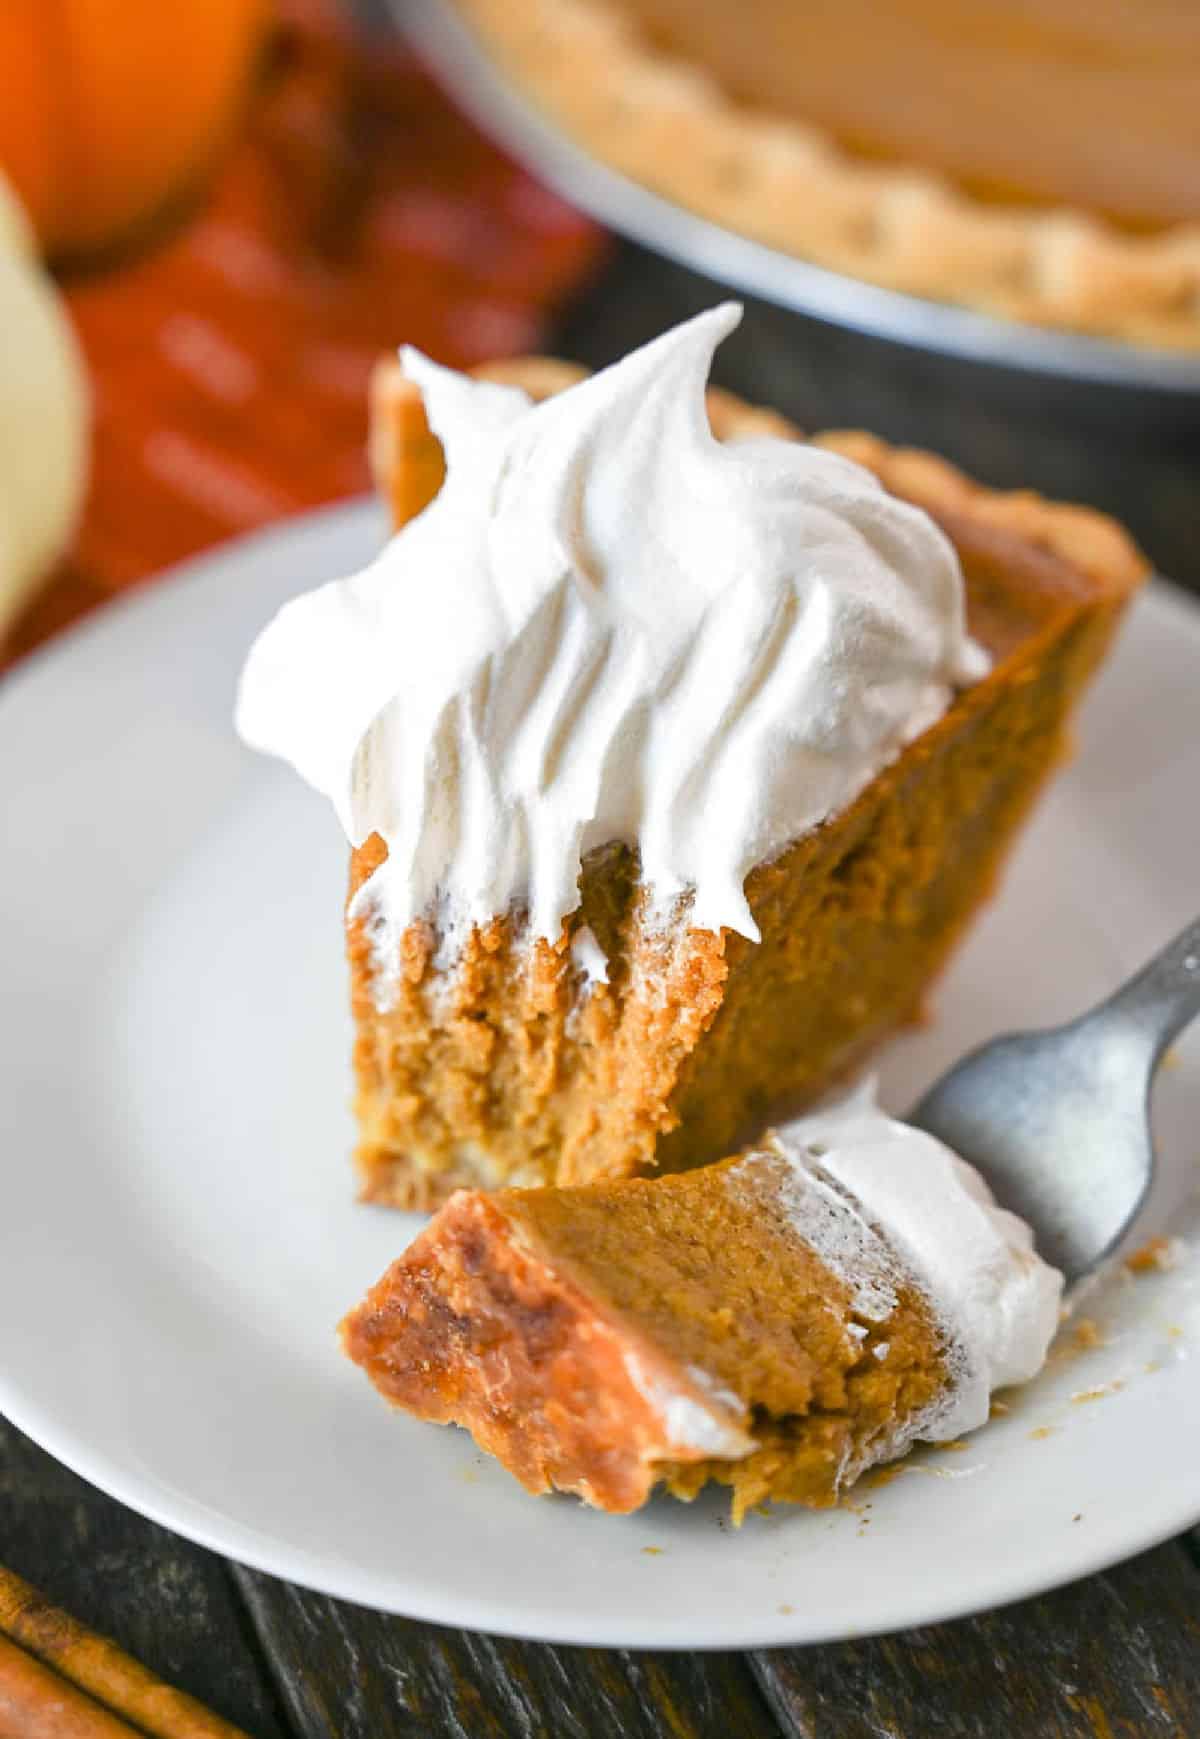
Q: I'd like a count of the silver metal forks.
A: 1